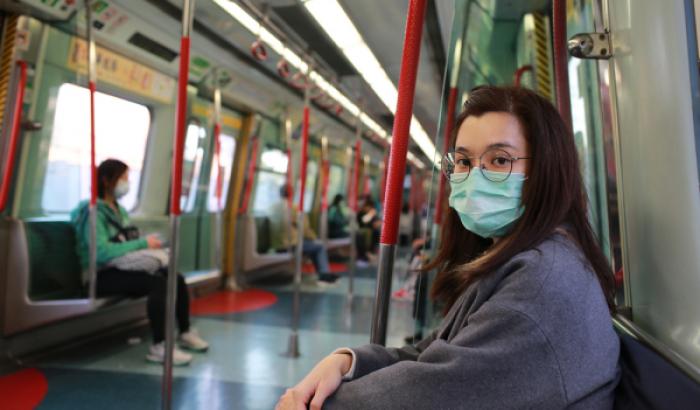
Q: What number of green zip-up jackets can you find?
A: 1